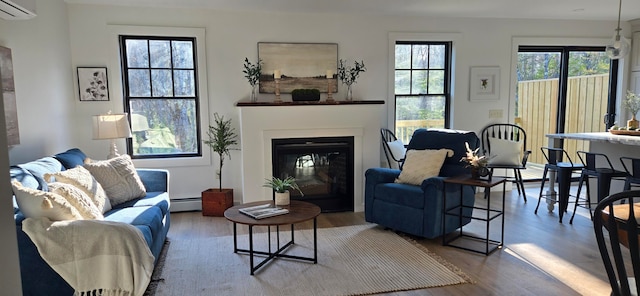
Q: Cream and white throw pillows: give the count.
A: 7